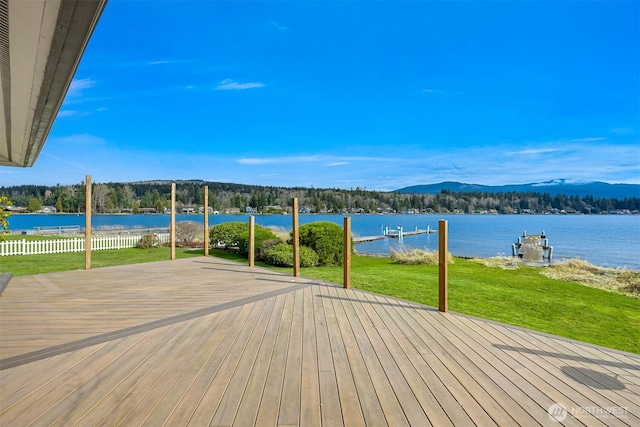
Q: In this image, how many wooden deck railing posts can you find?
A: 7